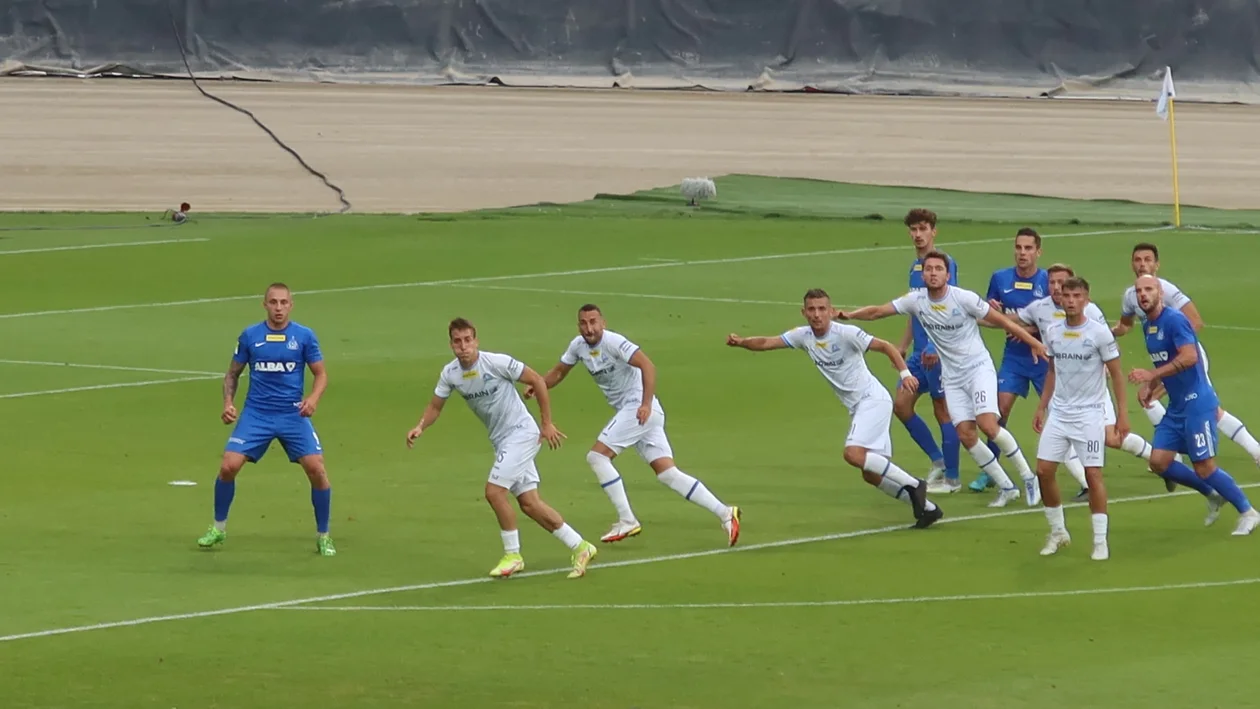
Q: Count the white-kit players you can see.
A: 7